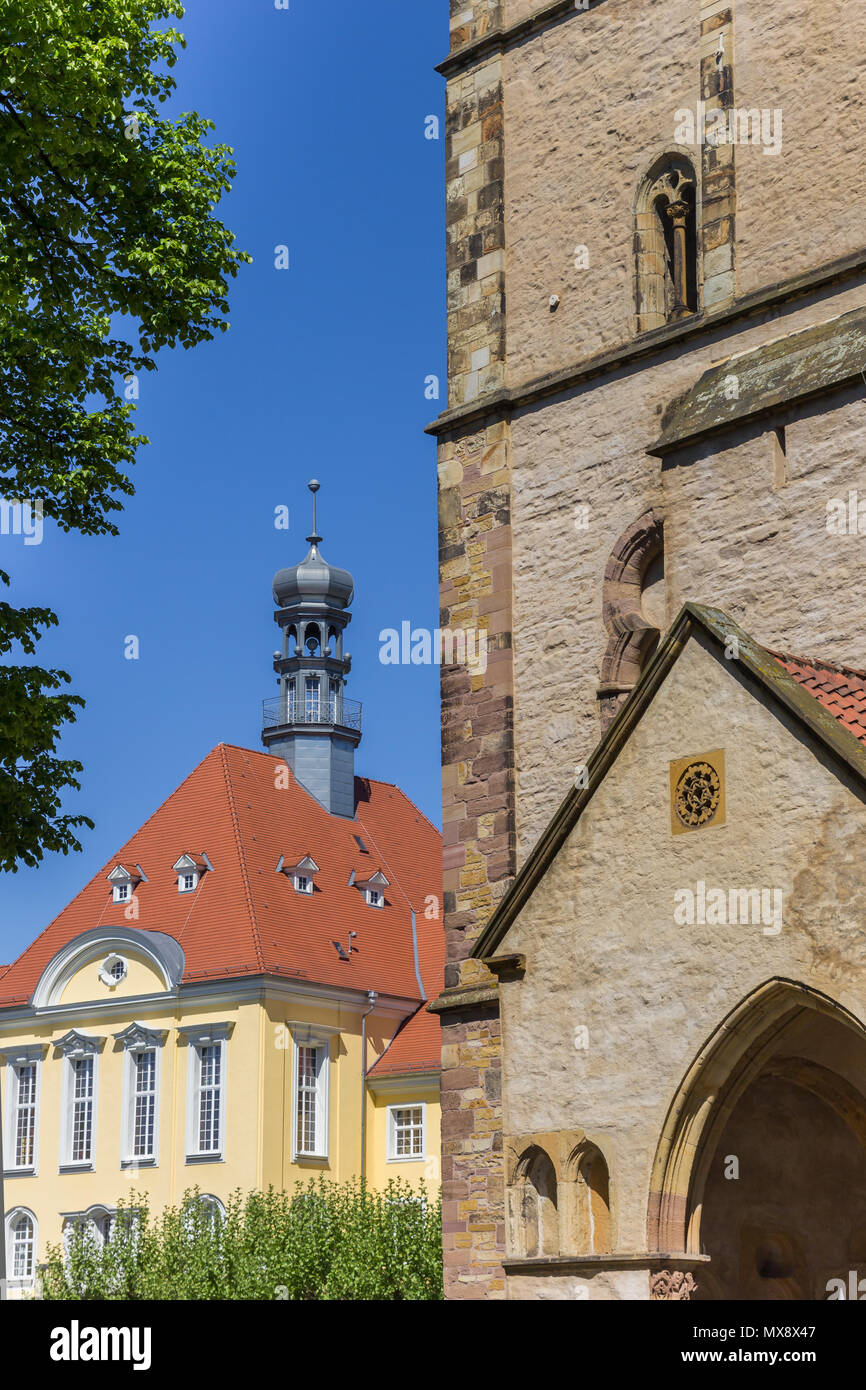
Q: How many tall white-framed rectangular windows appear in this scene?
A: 5